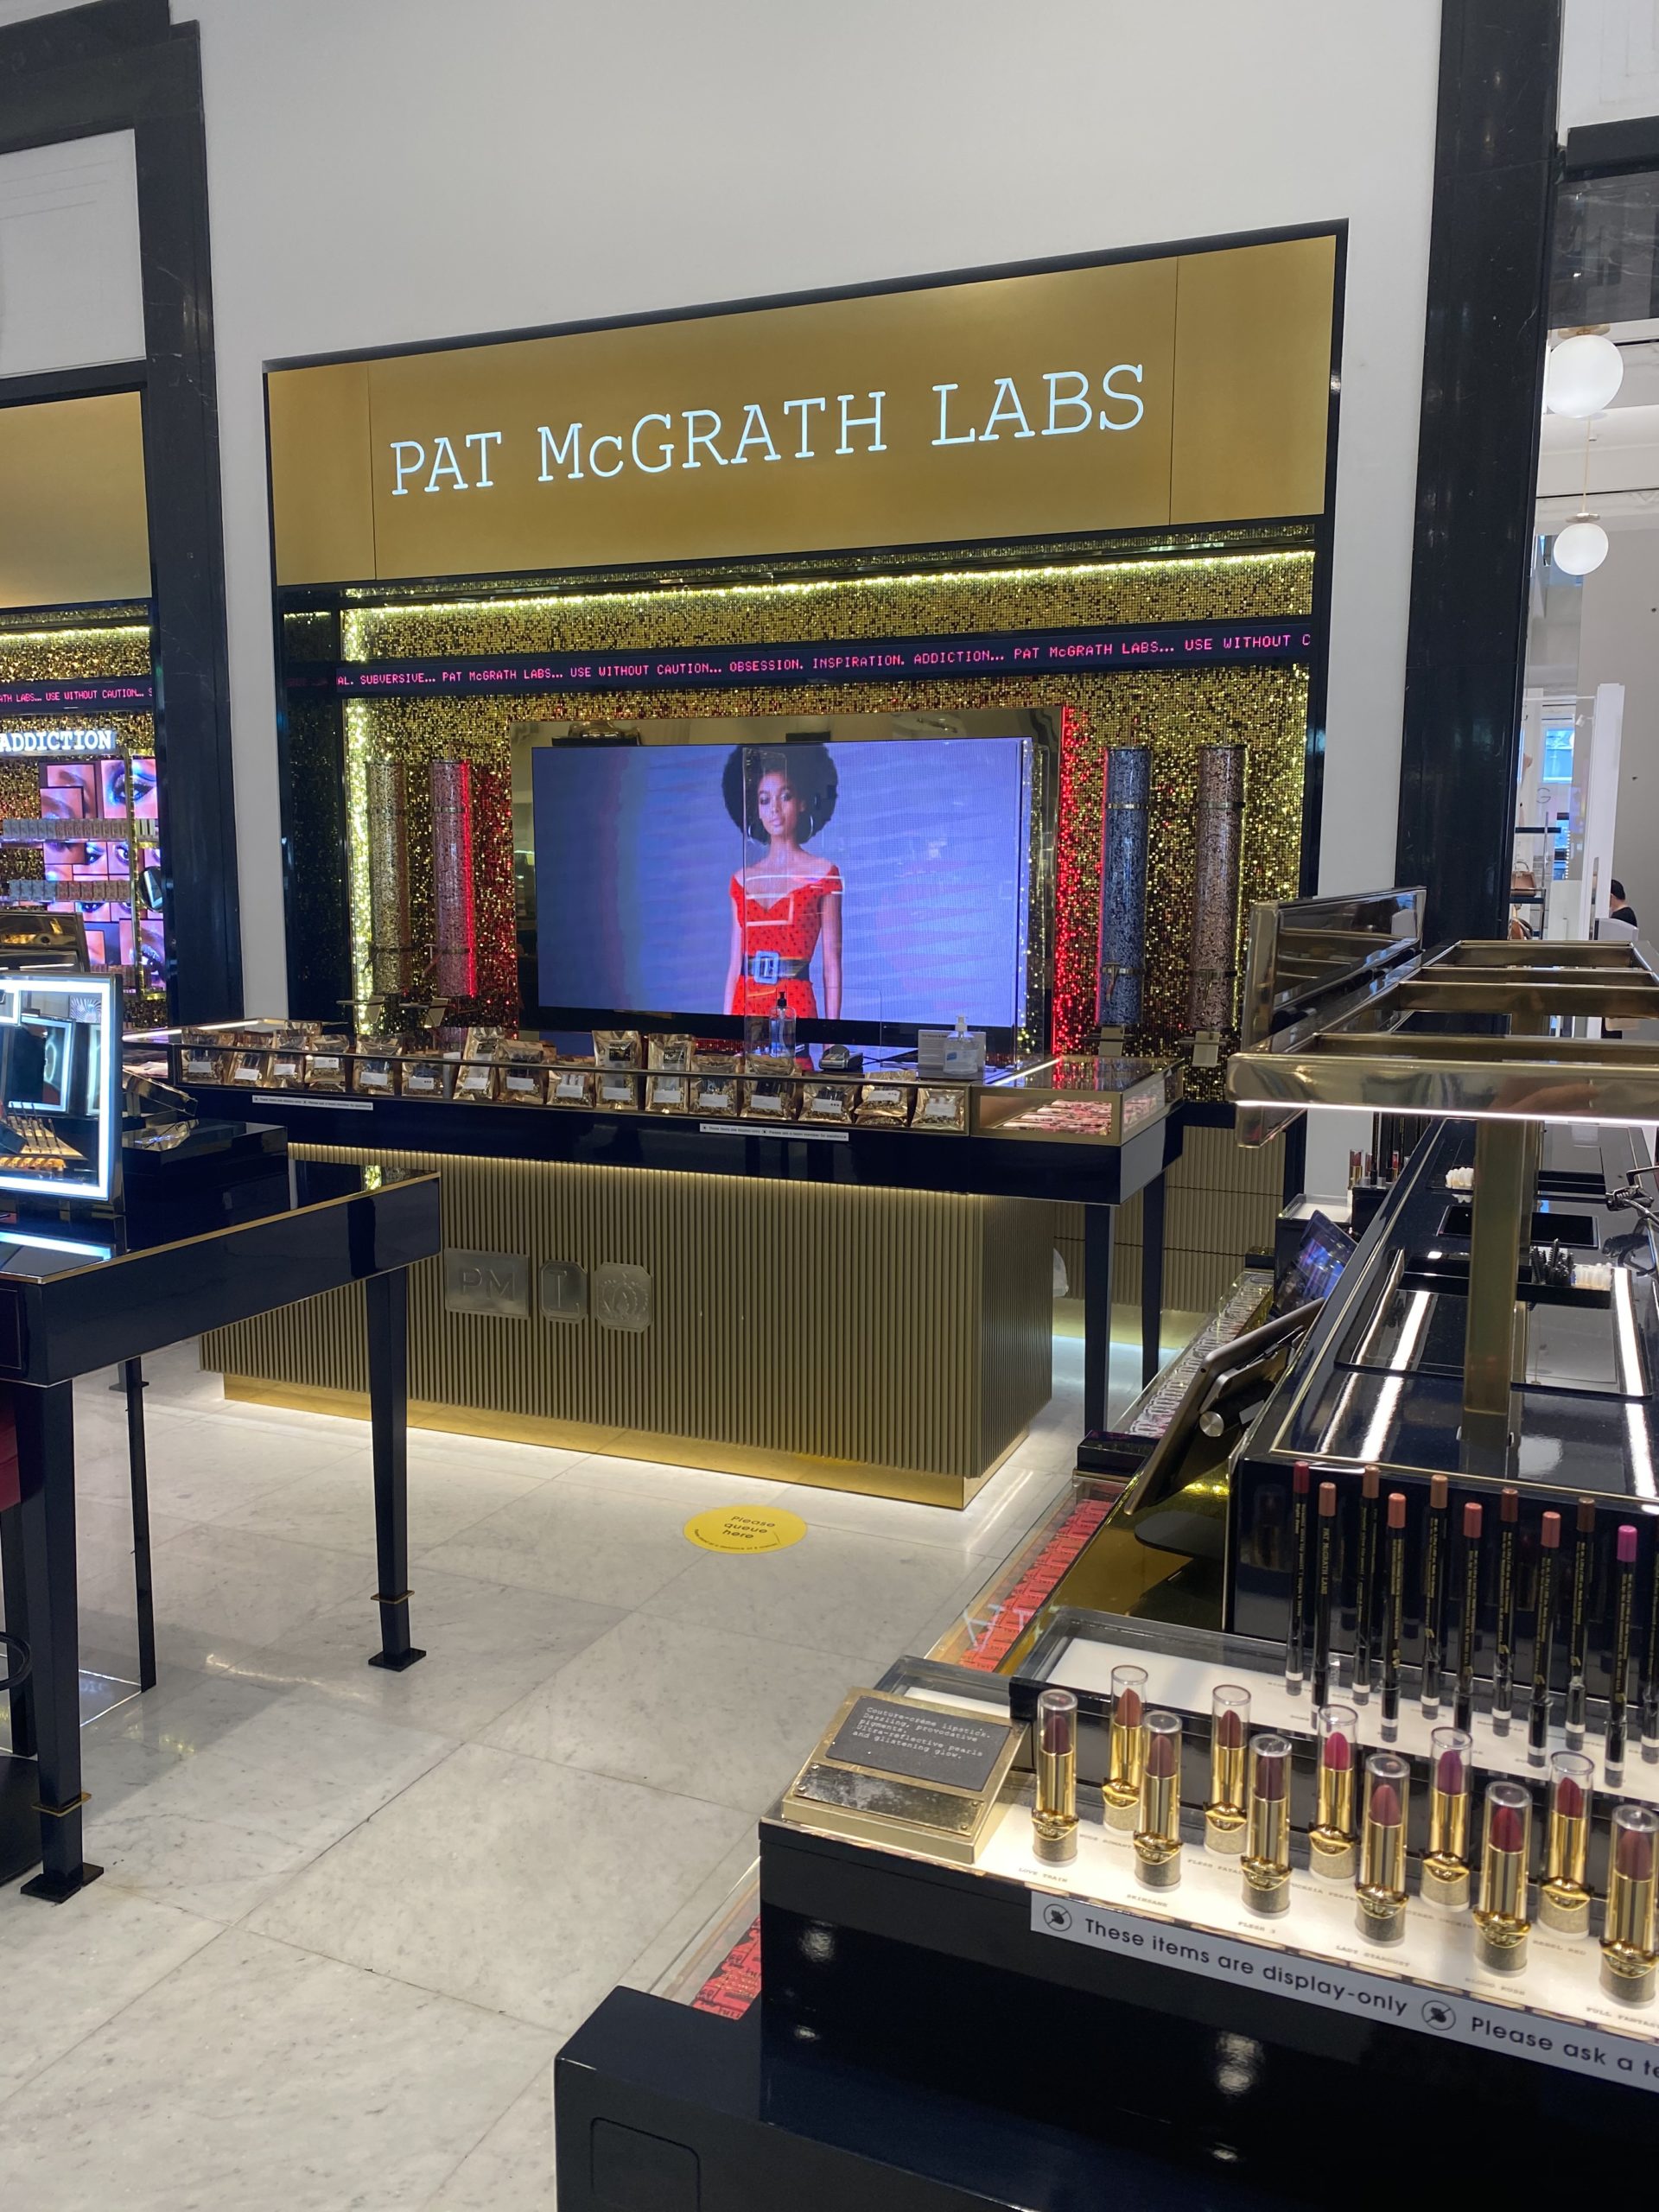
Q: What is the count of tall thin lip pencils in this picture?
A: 11